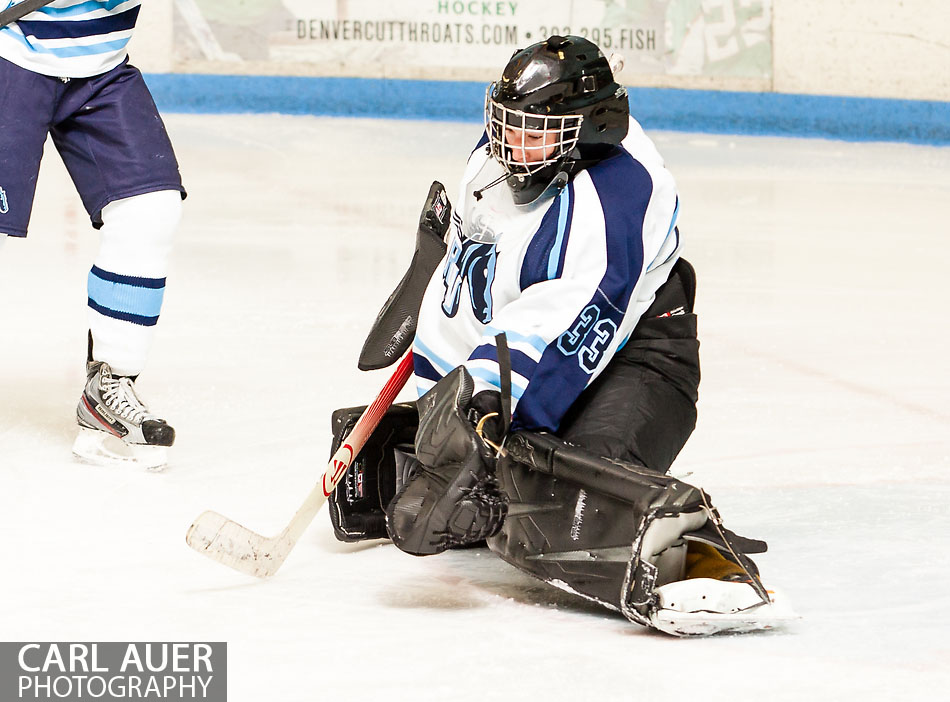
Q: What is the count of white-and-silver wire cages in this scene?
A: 1